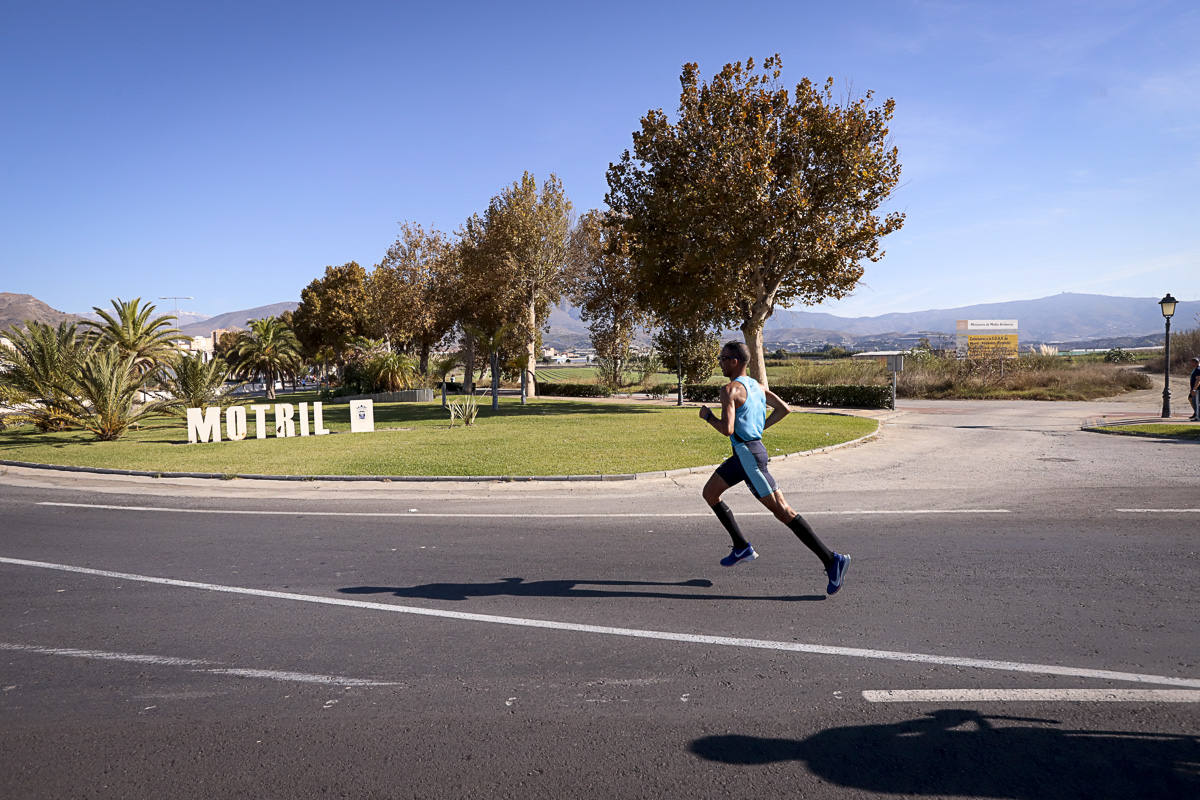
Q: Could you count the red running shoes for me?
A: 0